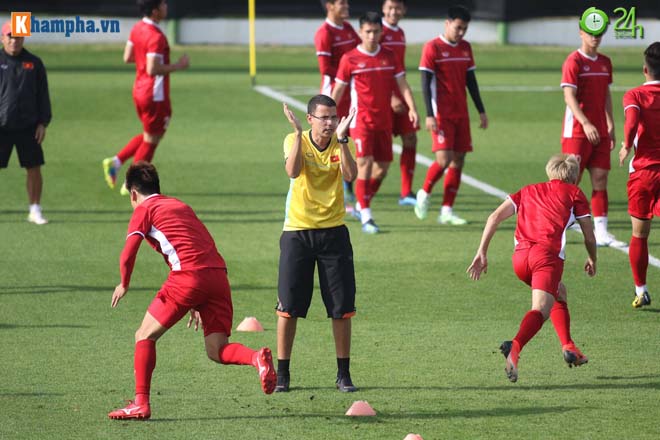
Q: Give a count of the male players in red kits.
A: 9